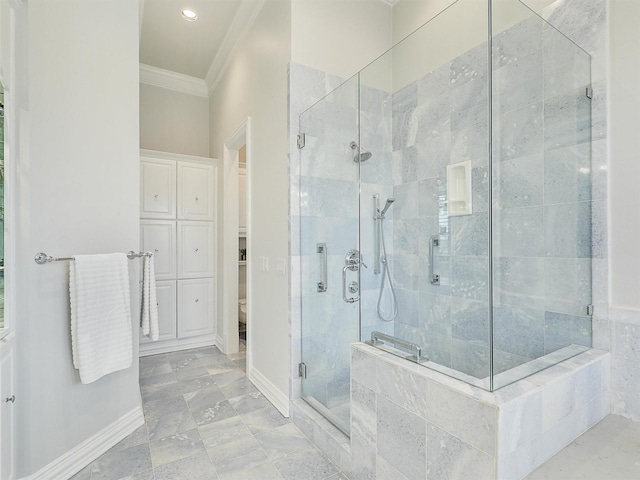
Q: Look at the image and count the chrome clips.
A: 4